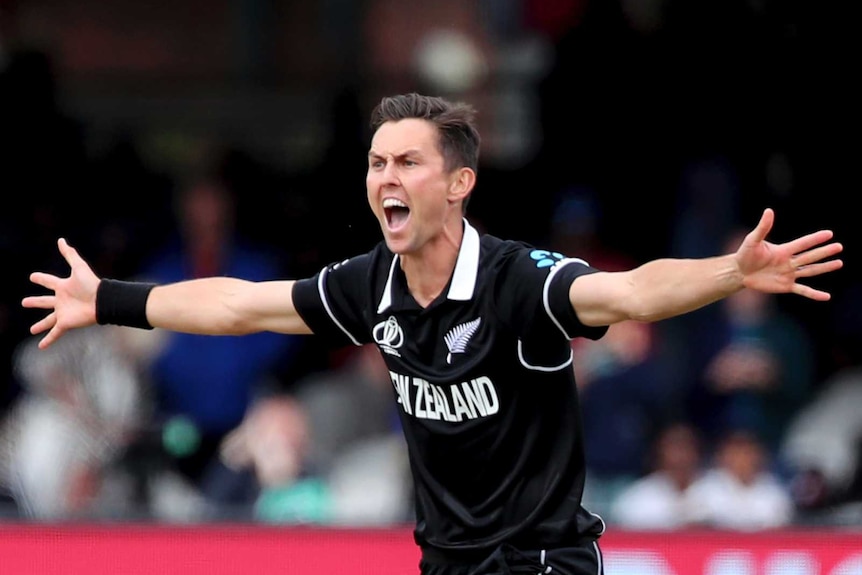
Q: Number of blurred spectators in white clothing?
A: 2